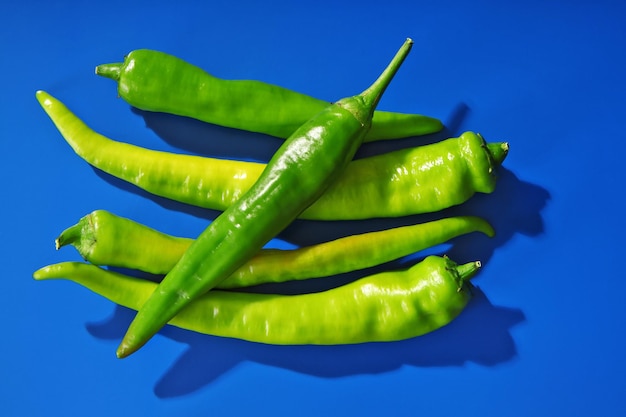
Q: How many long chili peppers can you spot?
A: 5